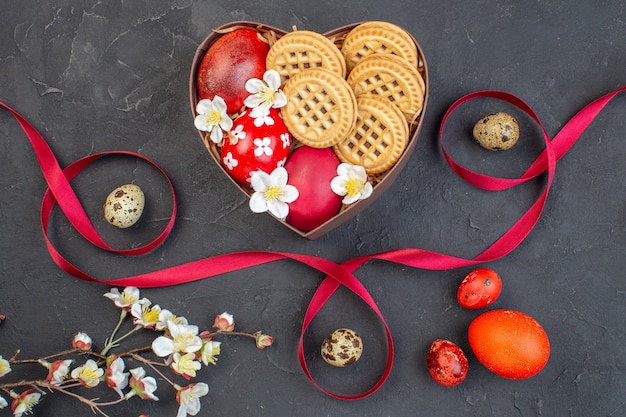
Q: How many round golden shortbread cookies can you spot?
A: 5